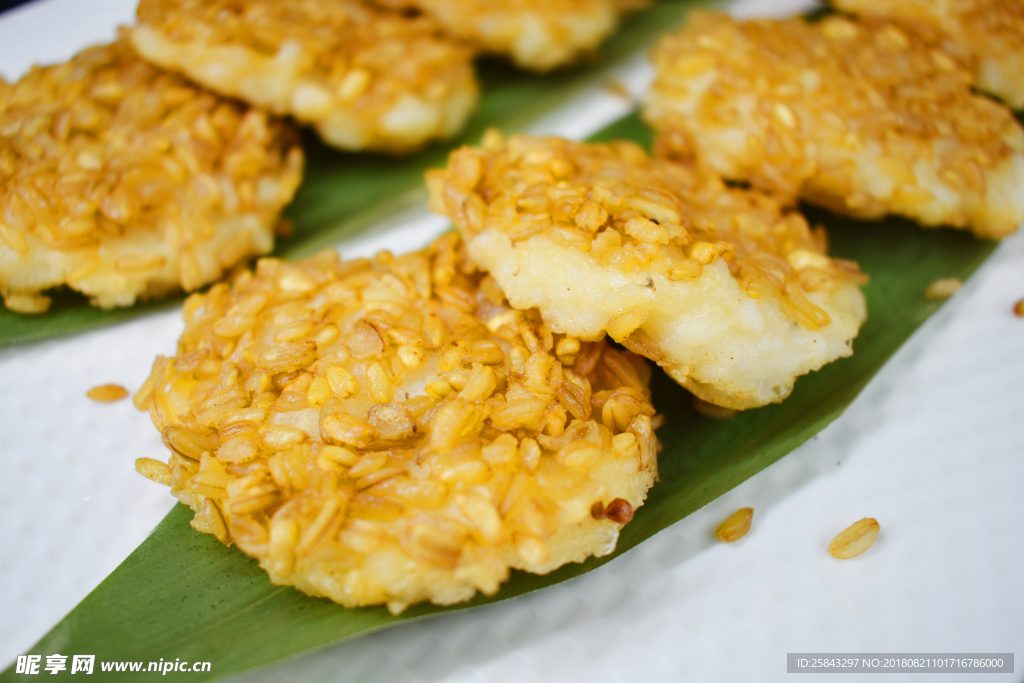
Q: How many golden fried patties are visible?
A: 7